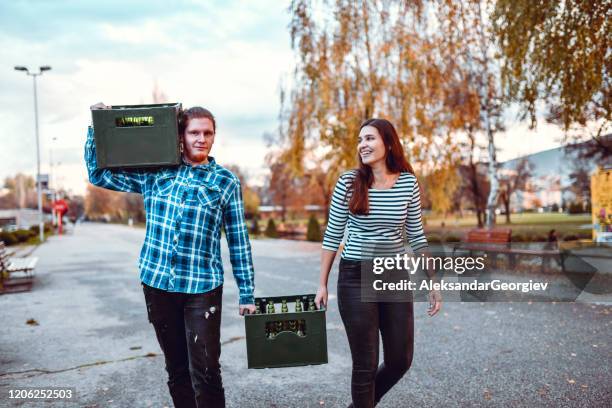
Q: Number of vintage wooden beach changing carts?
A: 0